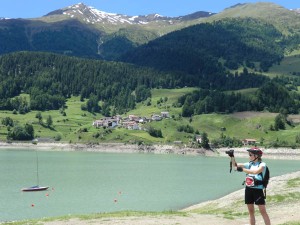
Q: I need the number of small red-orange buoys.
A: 5